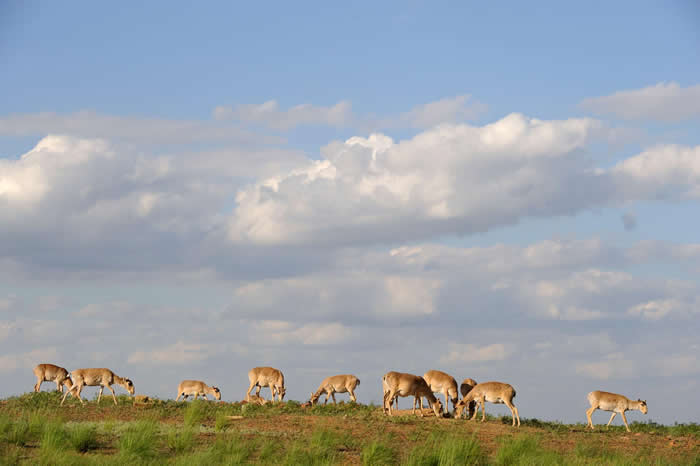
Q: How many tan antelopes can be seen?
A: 10